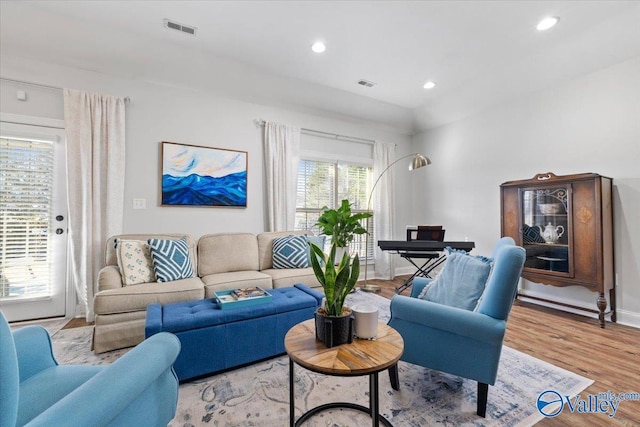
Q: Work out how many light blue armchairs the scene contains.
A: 2